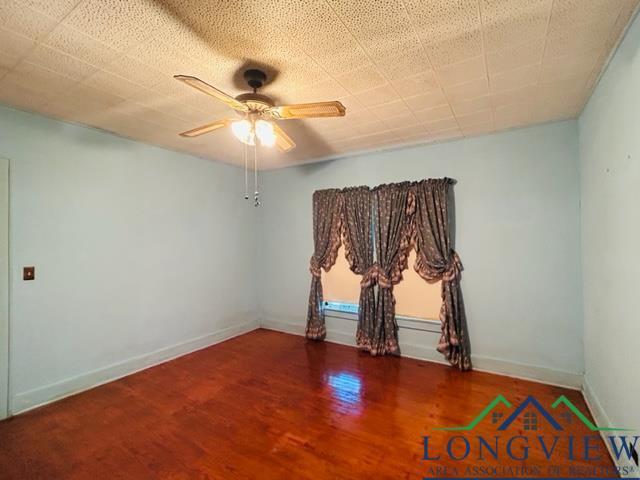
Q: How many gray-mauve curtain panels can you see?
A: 4